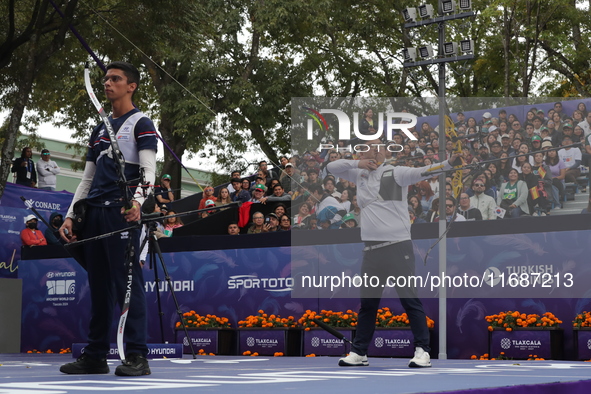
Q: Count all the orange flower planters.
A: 6